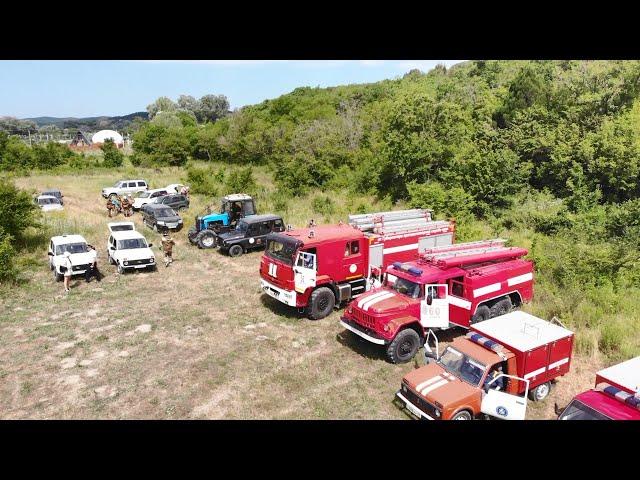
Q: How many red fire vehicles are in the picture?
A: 4